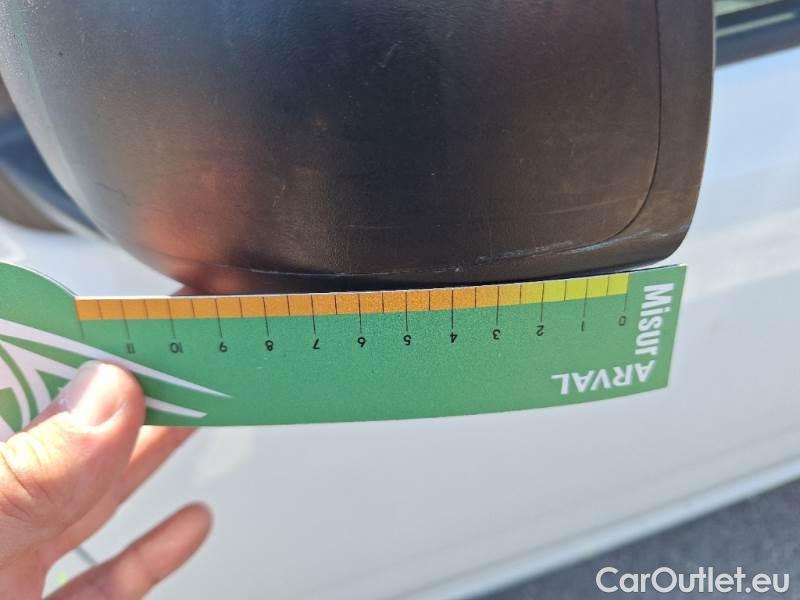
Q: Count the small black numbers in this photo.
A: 12